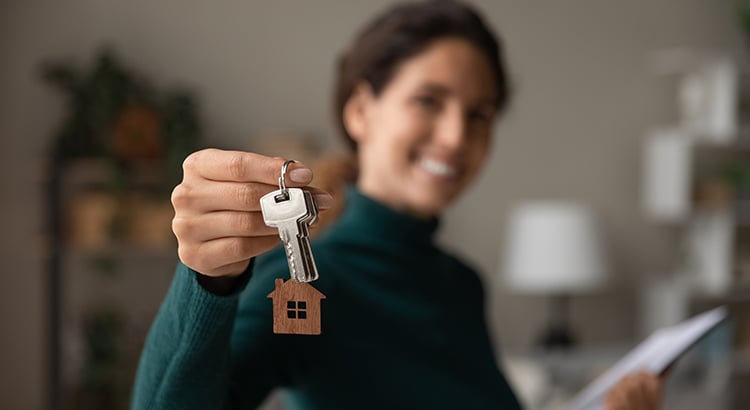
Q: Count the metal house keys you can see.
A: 3